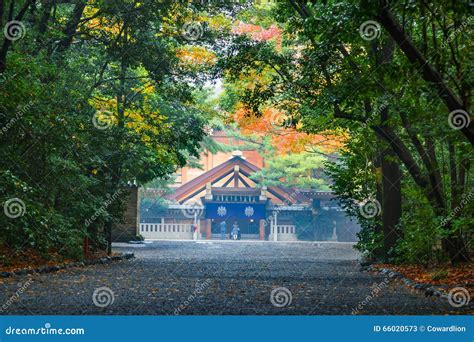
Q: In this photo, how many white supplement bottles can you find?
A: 0